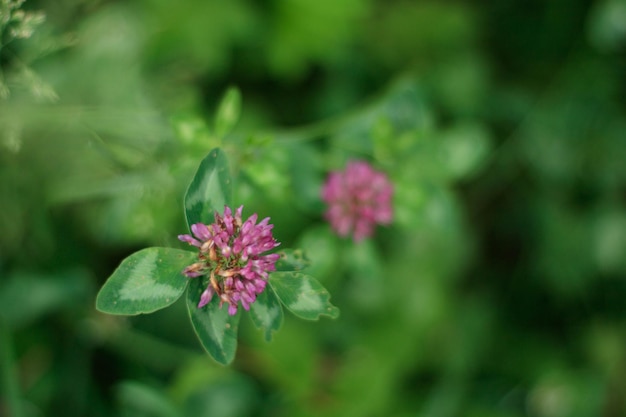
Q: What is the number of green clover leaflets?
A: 6